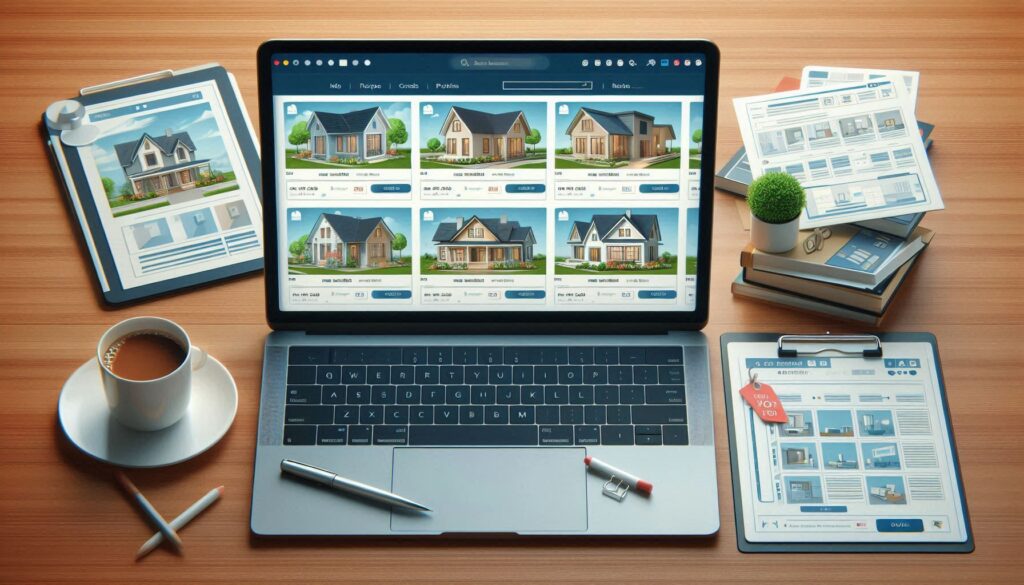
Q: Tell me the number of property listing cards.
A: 6